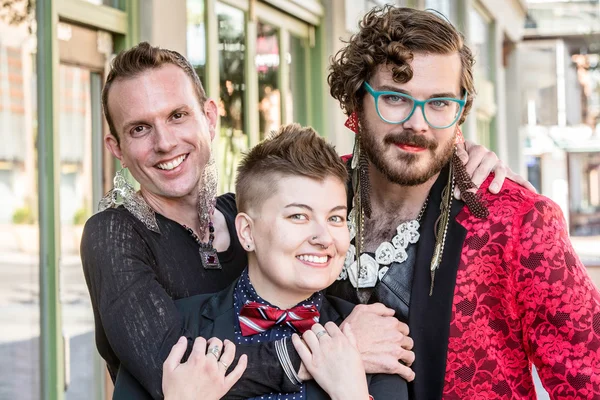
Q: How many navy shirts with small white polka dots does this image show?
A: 1